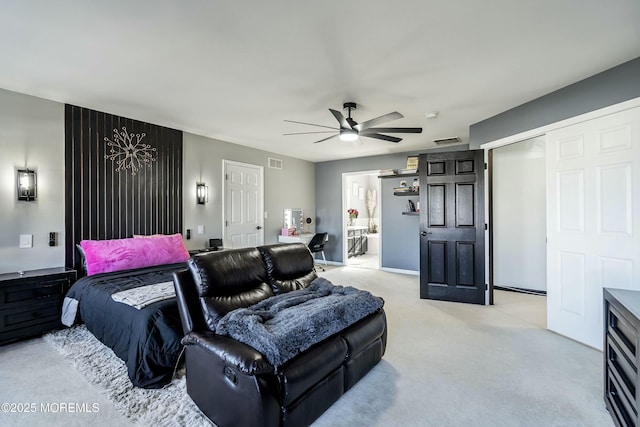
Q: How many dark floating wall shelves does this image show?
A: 3